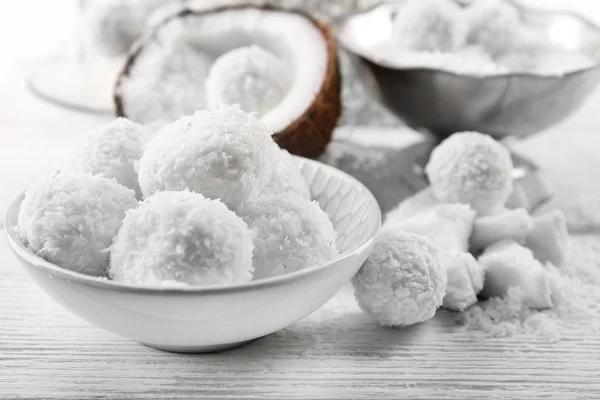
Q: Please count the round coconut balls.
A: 11